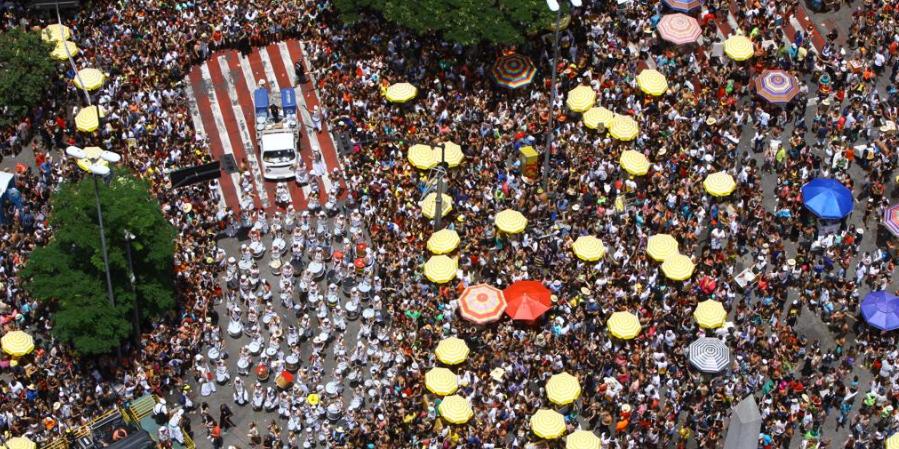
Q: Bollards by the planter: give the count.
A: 0